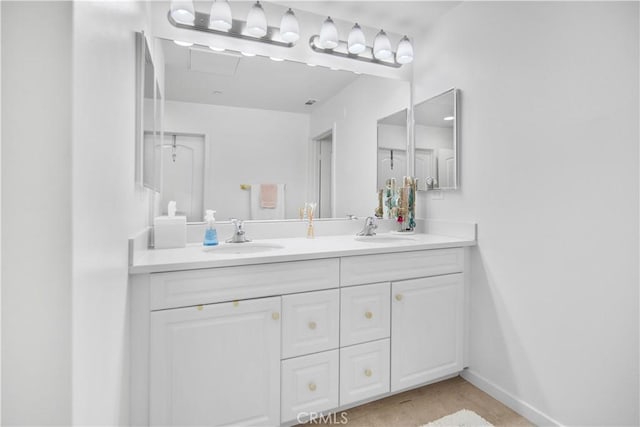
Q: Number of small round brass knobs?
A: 6